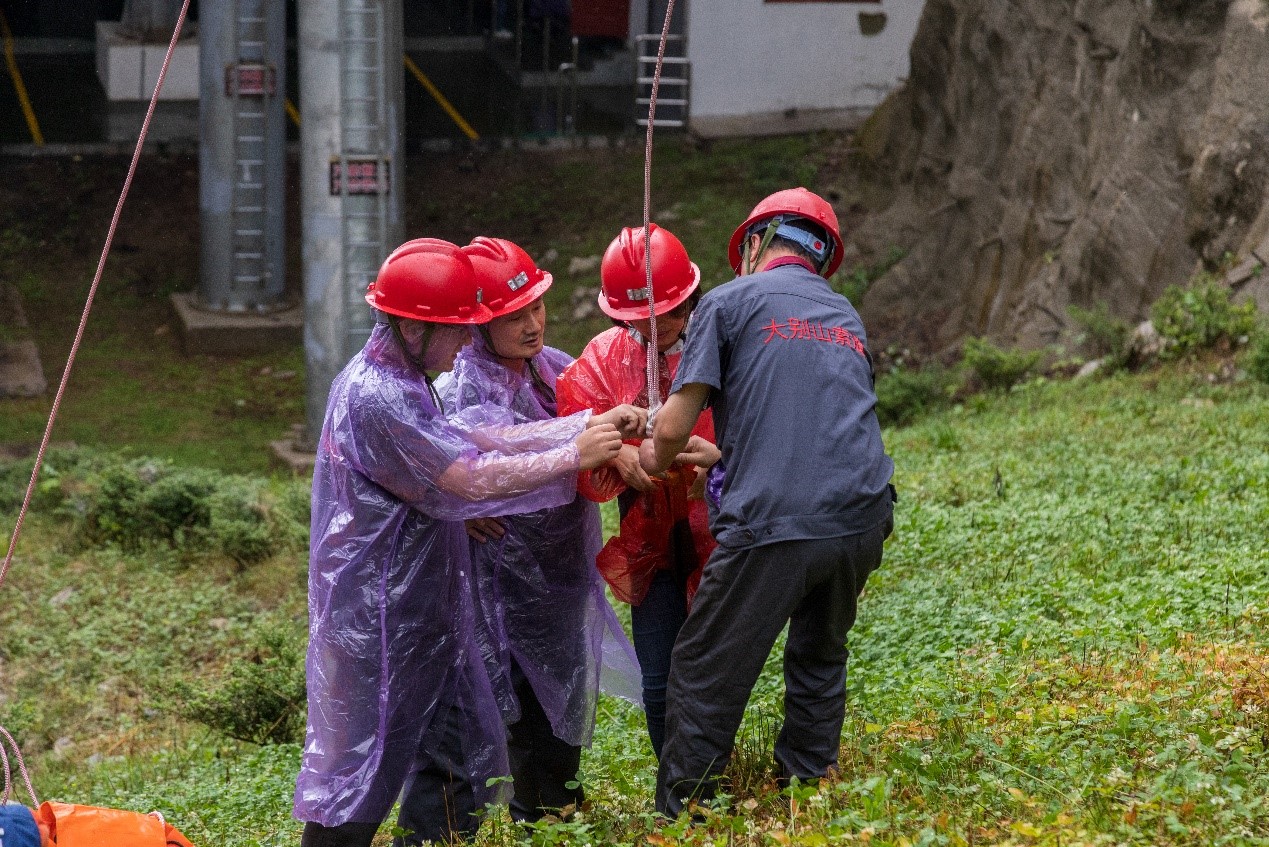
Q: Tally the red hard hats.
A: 4